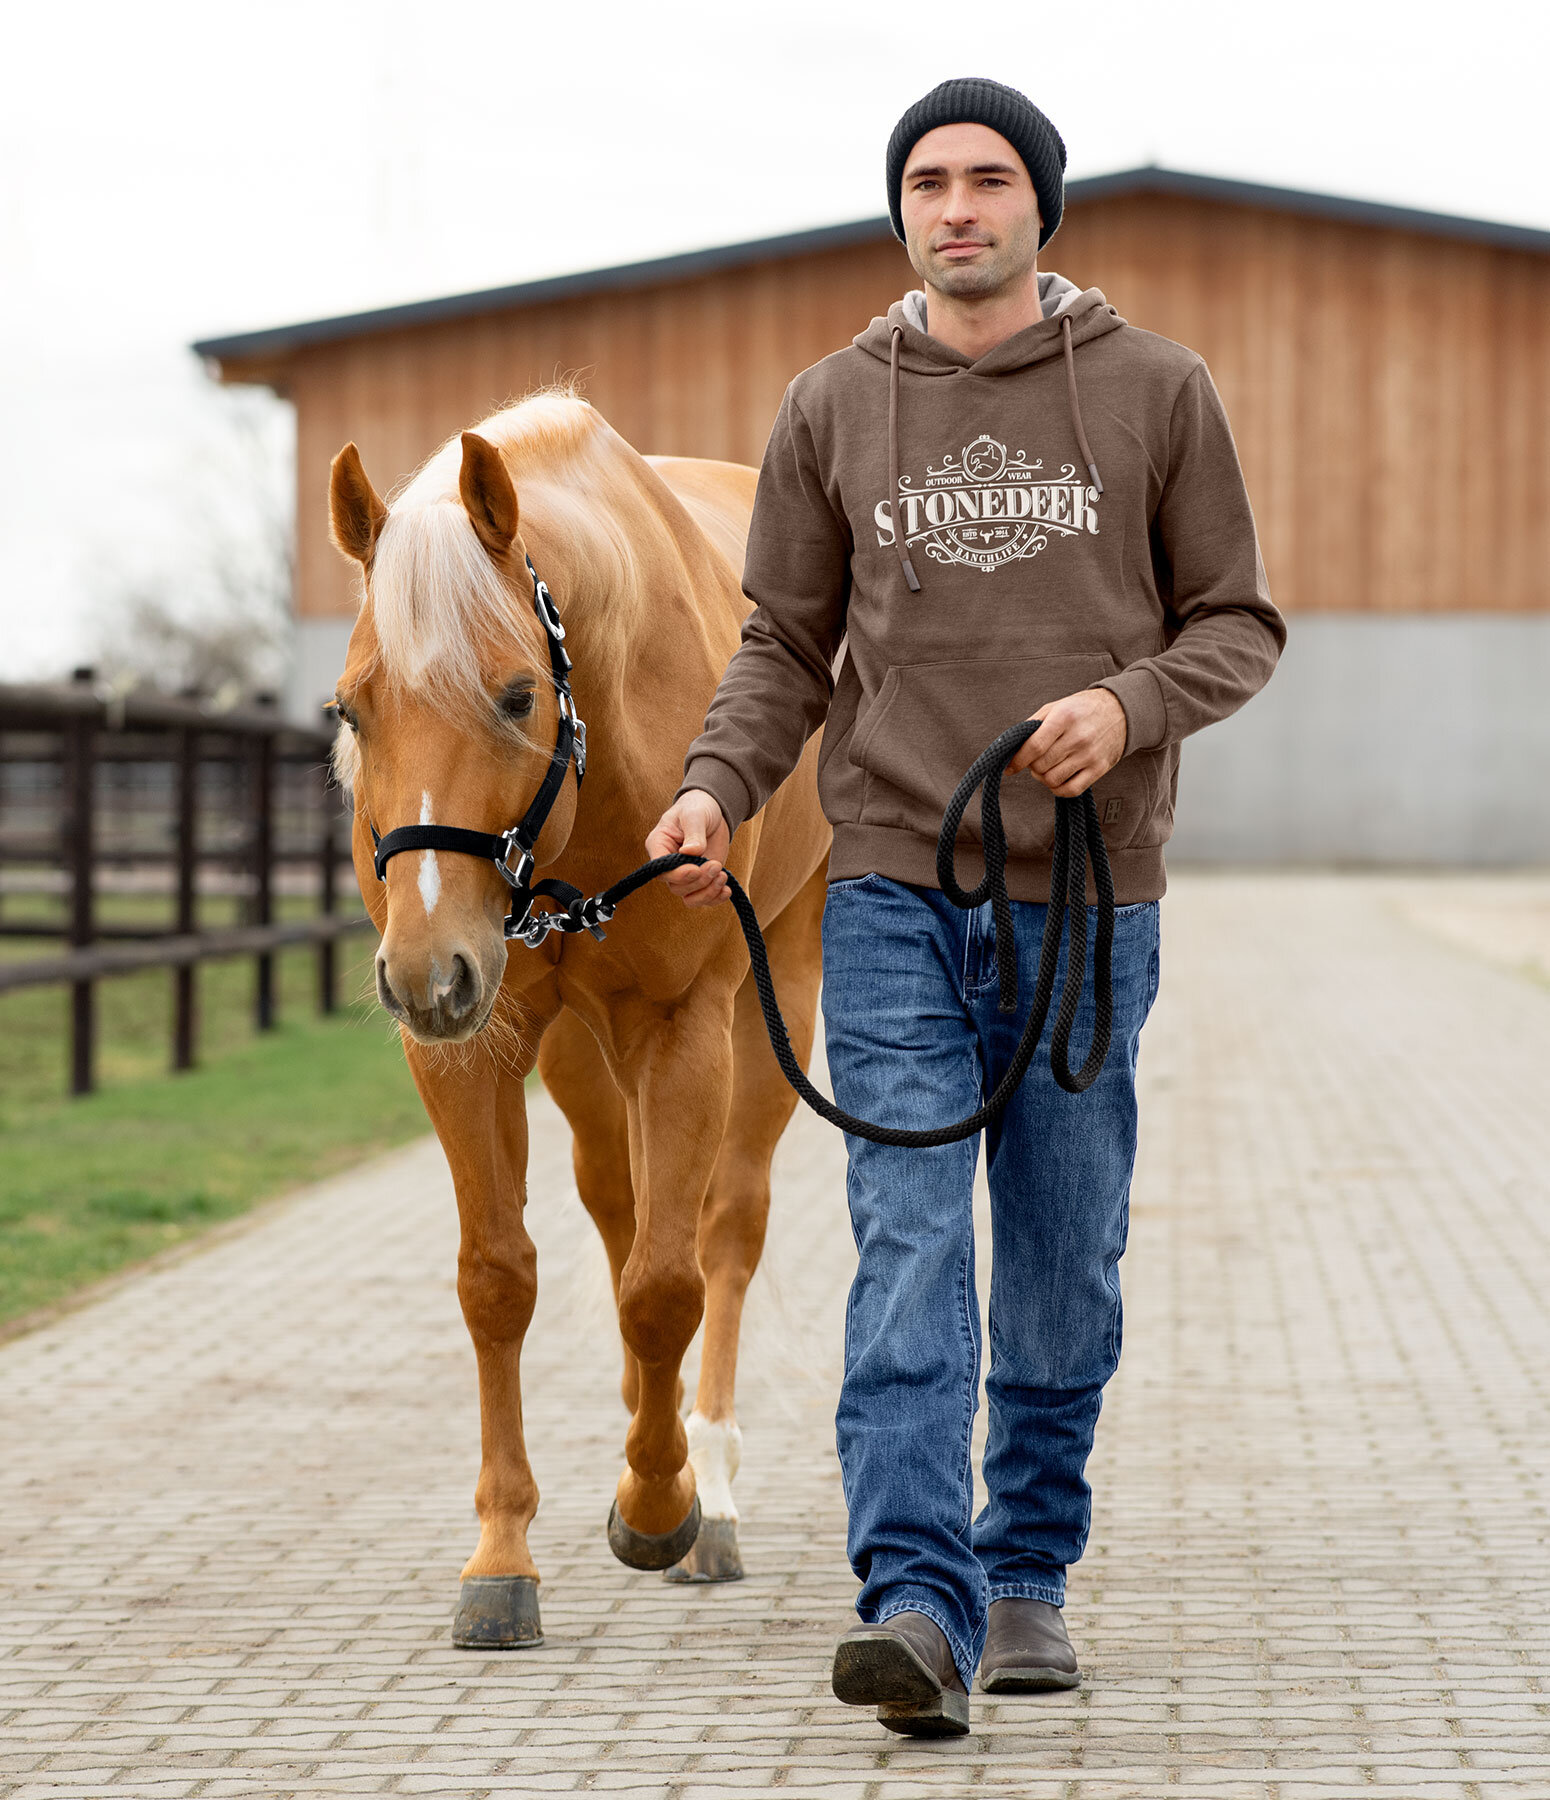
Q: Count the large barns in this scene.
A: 1